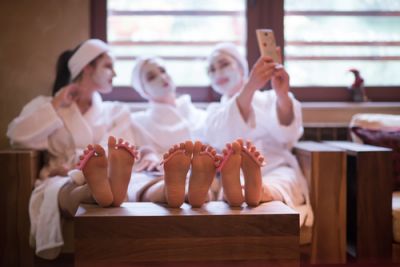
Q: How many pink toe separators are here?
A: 6